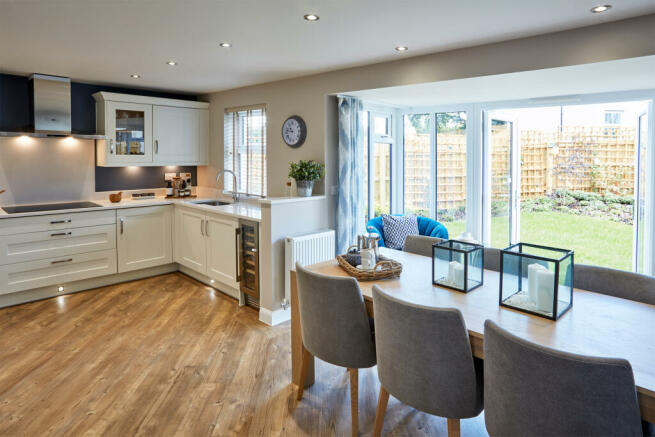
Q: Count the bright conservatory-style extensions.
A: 1